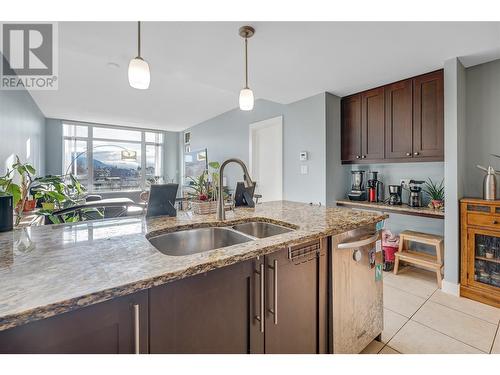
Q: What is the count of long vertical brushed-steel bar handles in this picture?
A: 3